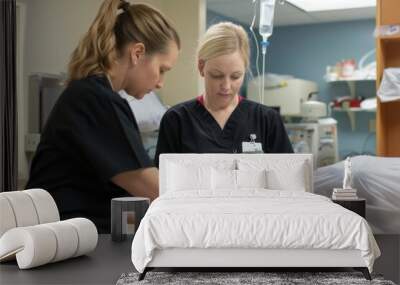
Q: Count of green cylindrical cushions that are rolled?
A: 0